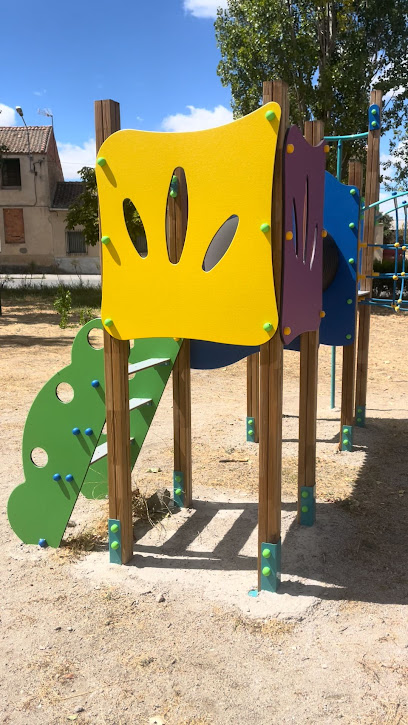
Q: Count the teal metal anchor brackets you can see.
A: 7